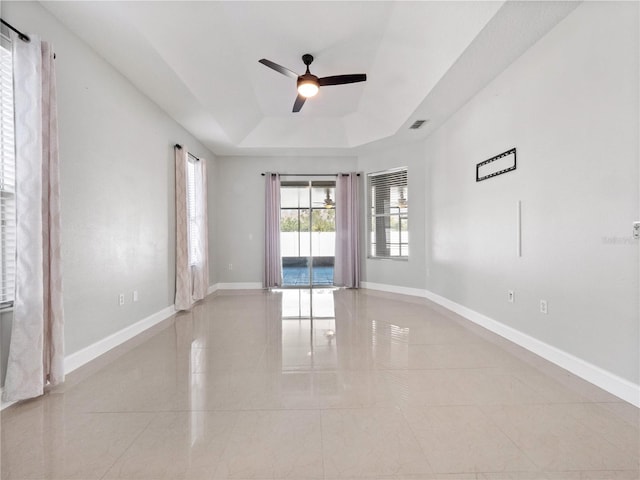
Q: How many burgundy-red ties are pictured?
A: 0